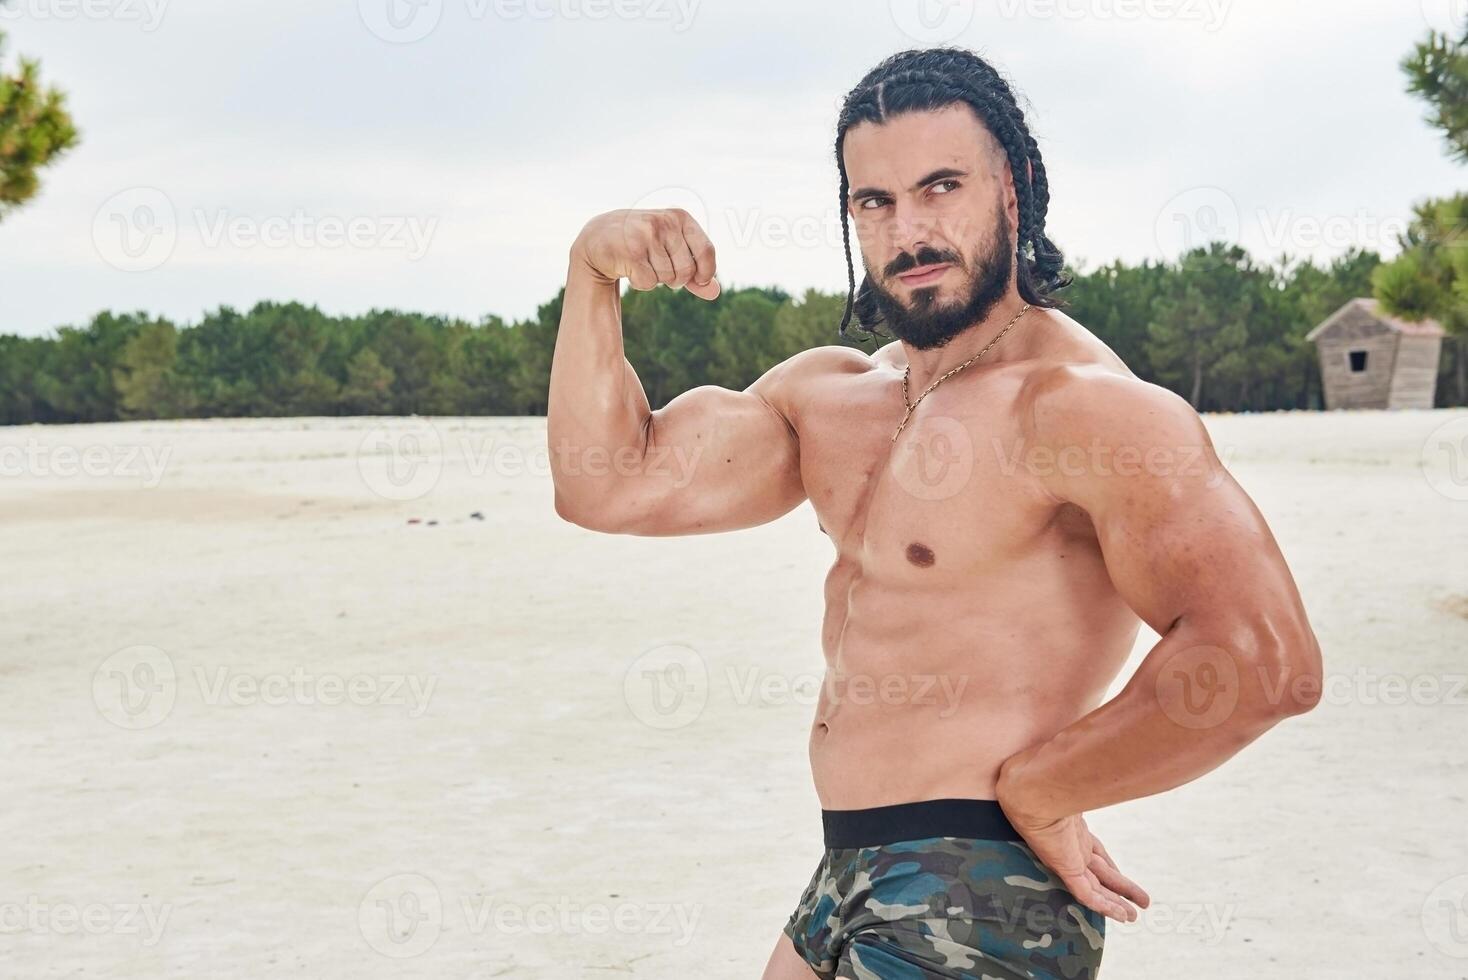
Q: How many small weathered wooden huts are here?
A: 1